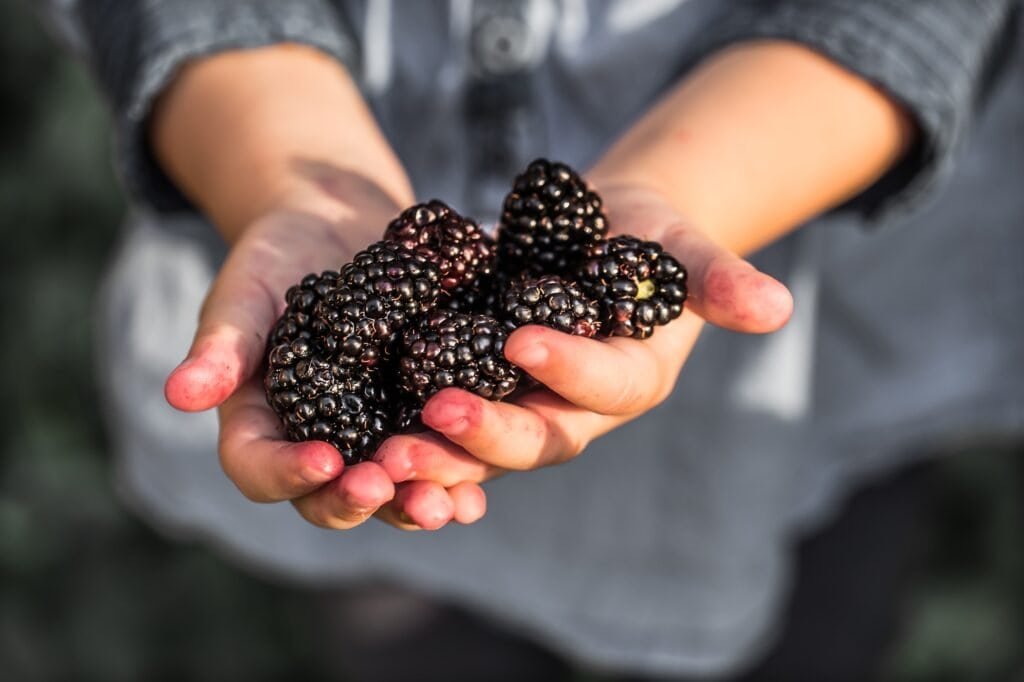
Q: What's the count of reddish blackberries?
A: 1